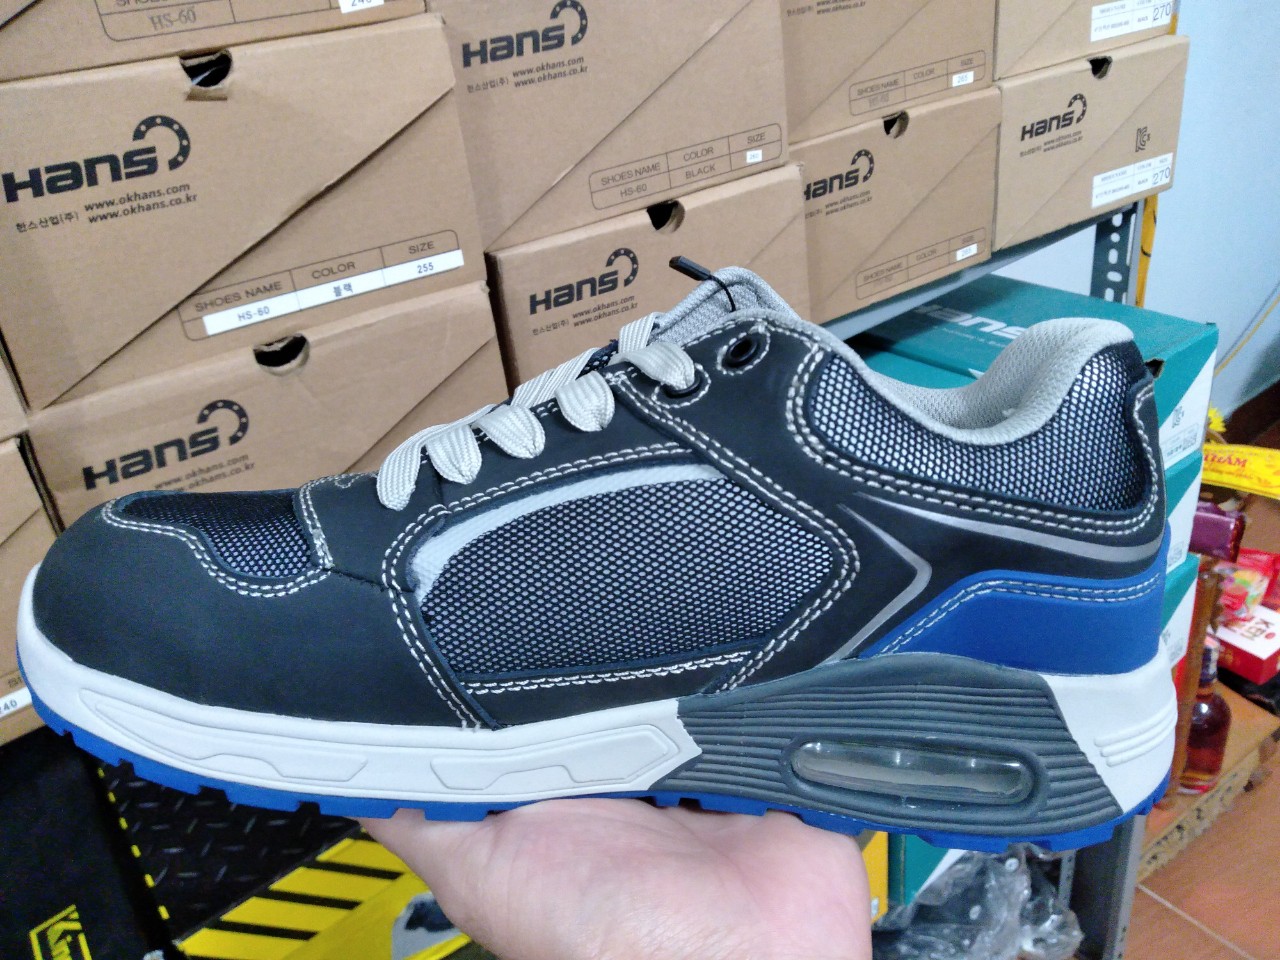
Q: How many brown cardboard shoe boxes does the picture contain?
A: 11